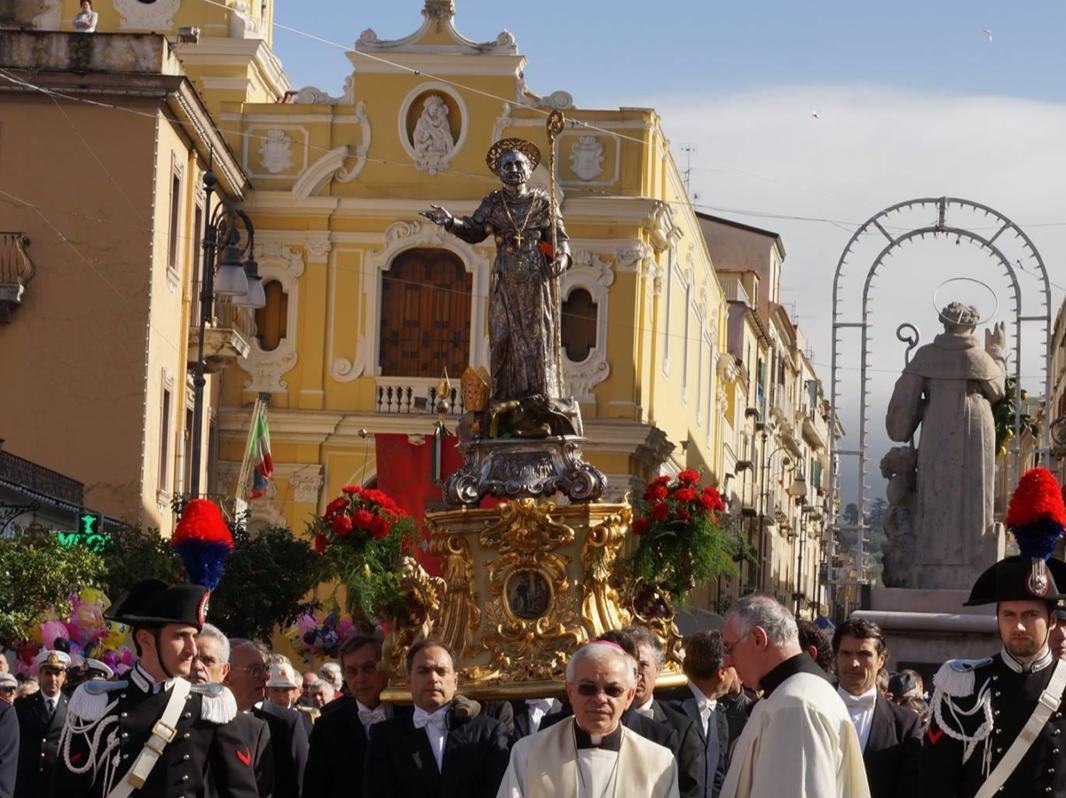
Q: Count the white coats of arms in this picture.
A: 2